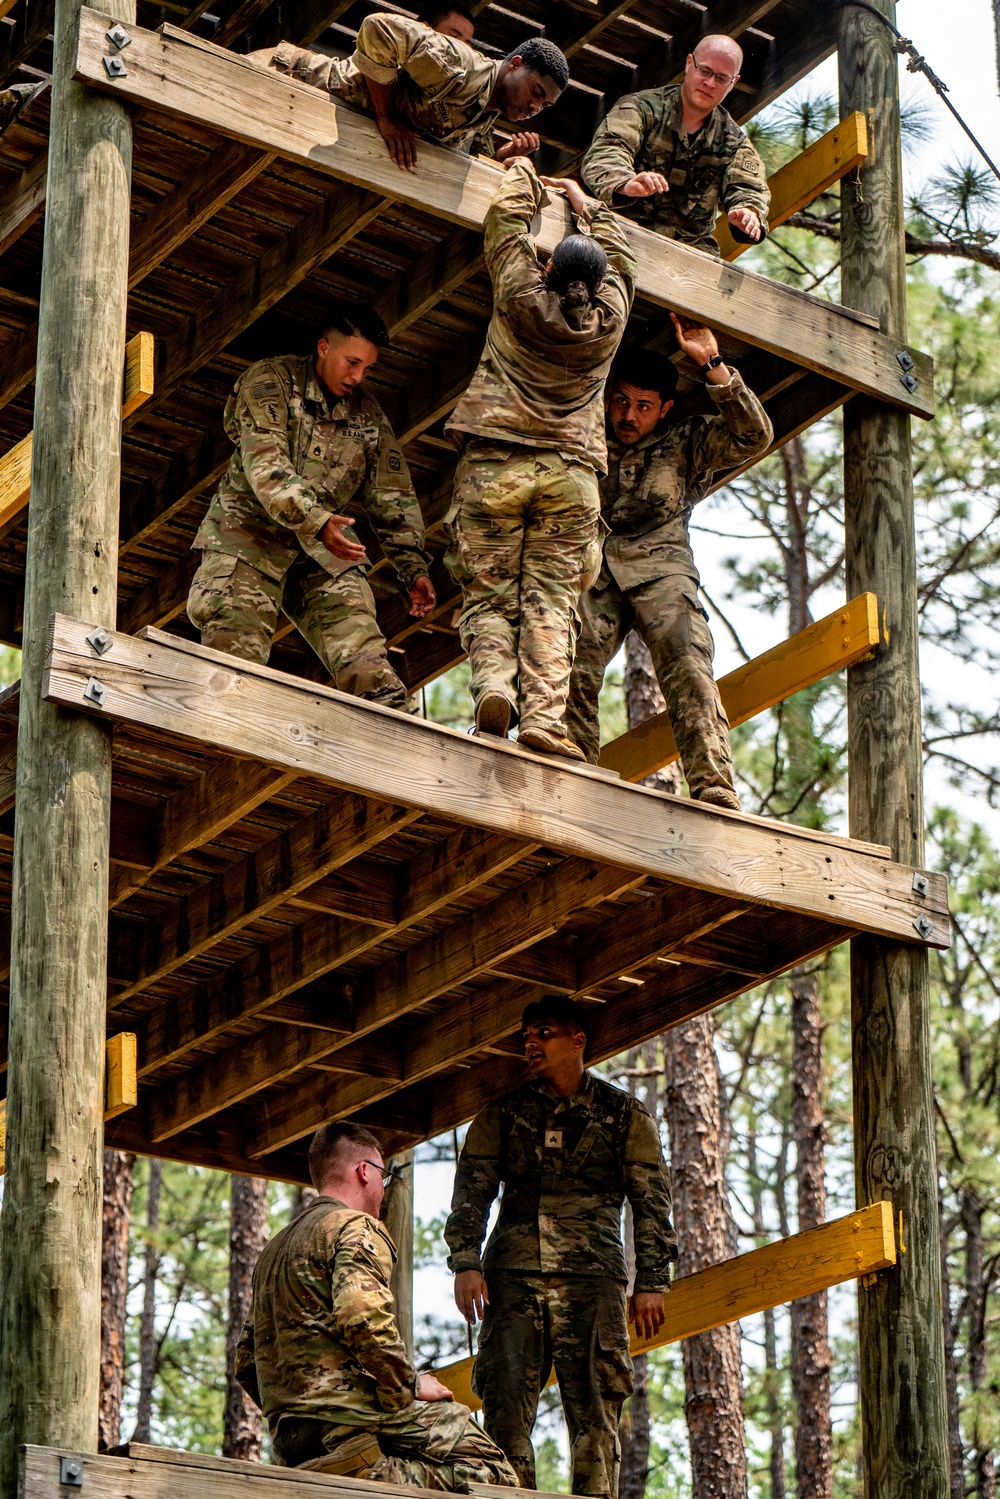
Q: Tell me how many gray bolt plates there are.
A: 9